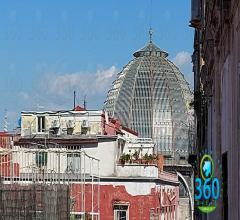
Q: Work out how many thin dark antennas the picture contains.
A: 2